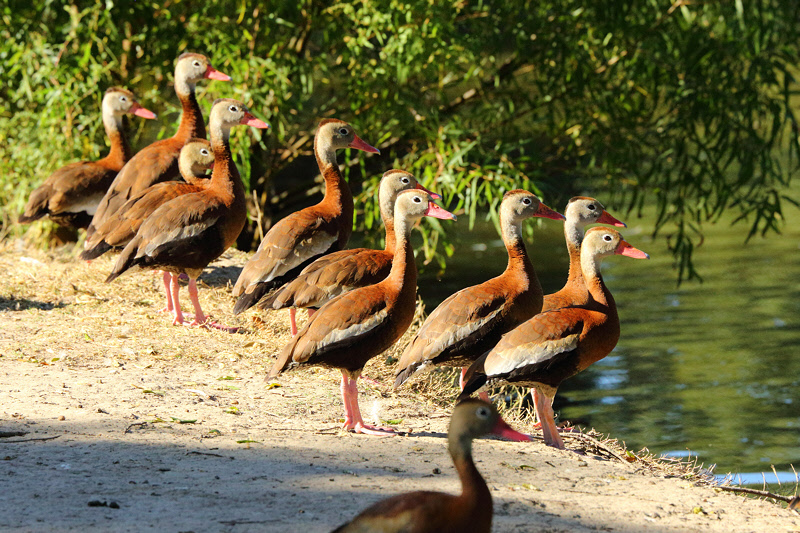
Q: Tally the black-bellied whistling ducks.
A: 11